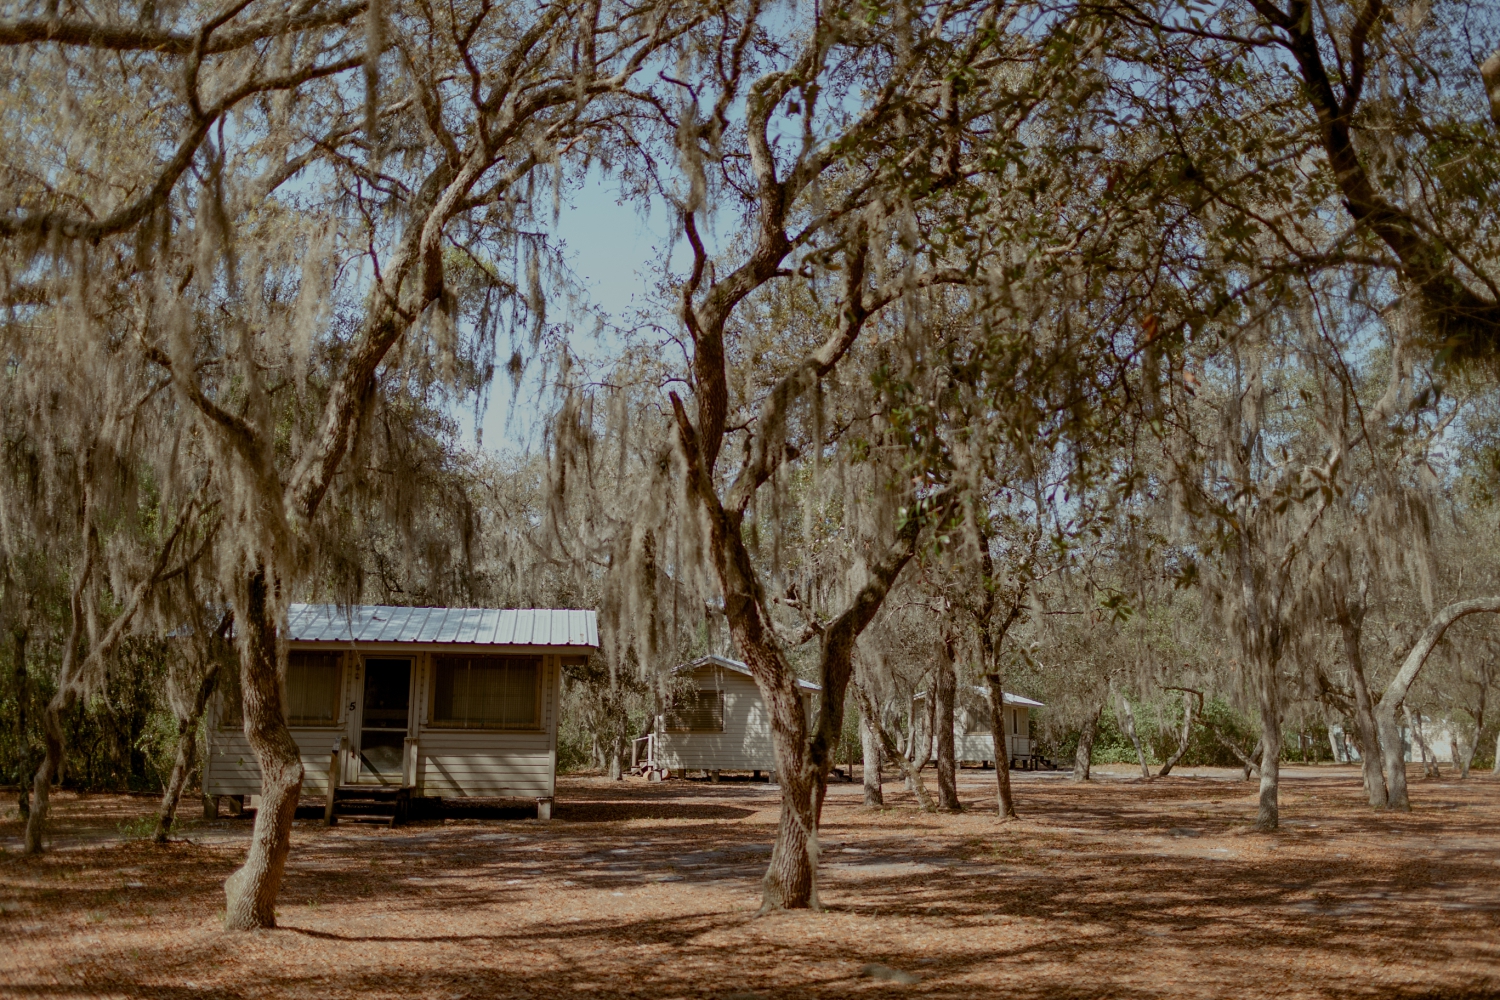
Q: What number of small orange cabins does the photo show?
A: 0